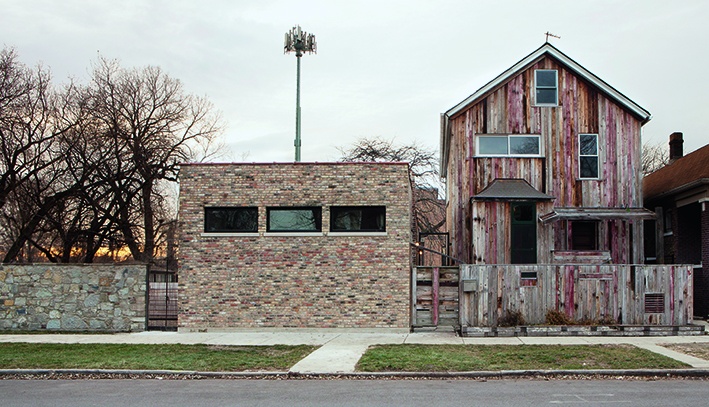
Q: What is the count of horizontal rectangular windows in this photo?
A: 4